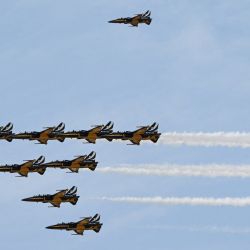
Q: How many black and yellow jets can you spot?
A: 9